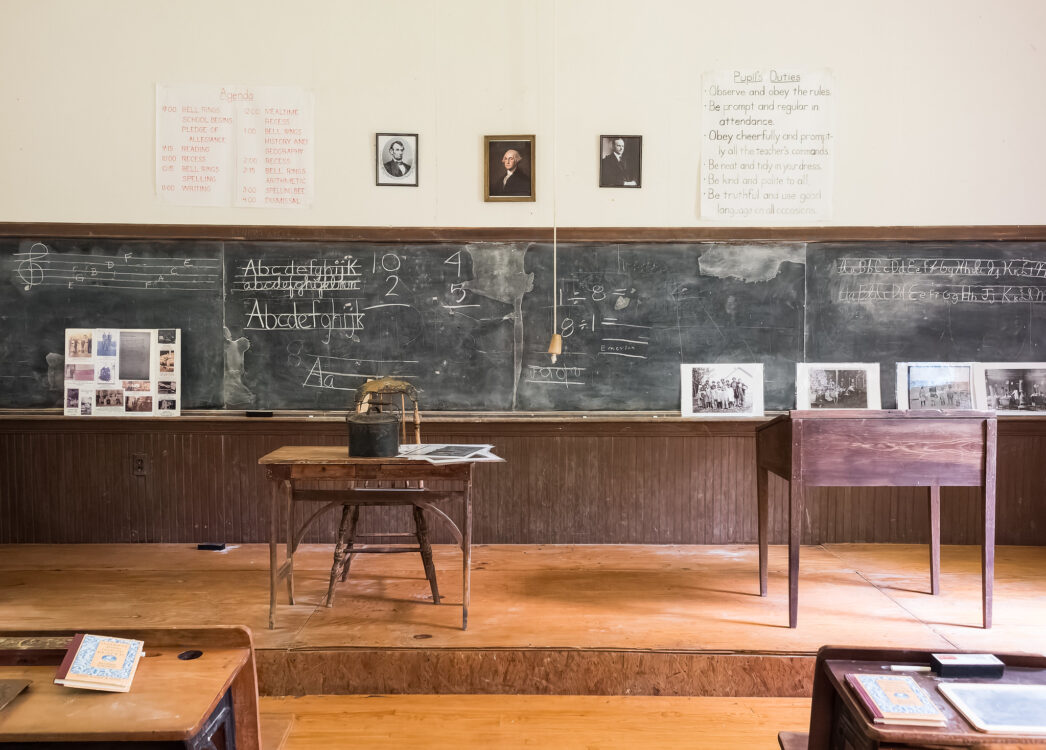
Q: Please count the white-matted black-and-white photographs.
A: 4